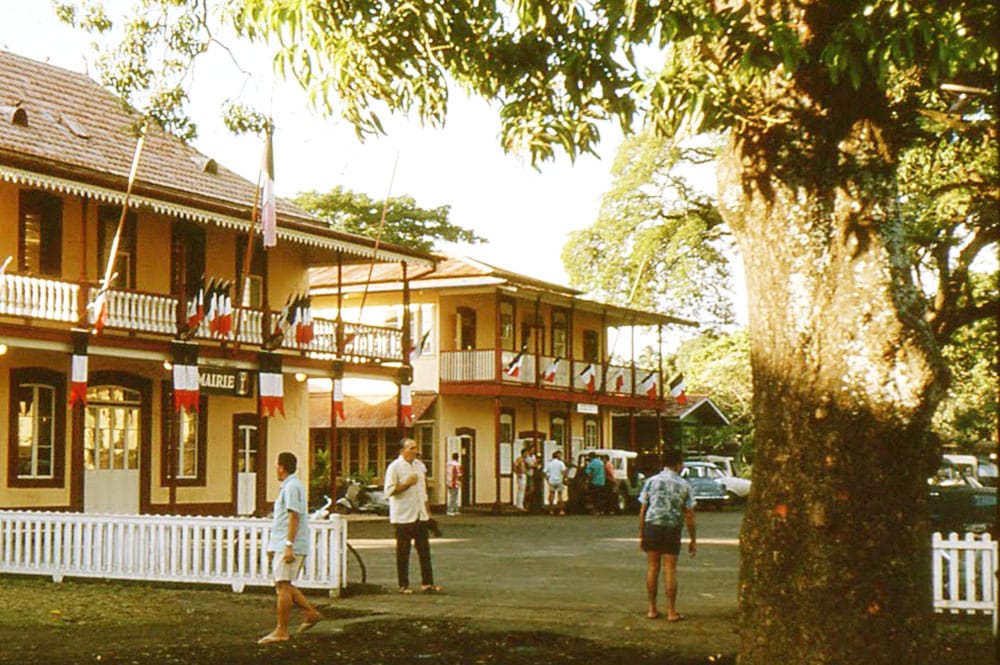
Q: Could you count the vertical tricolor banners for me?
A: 5